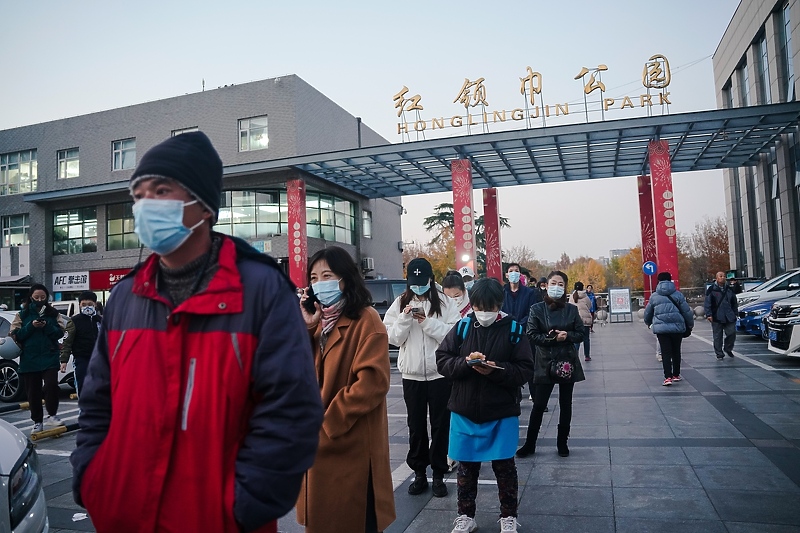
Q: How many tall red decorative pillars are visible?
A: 5